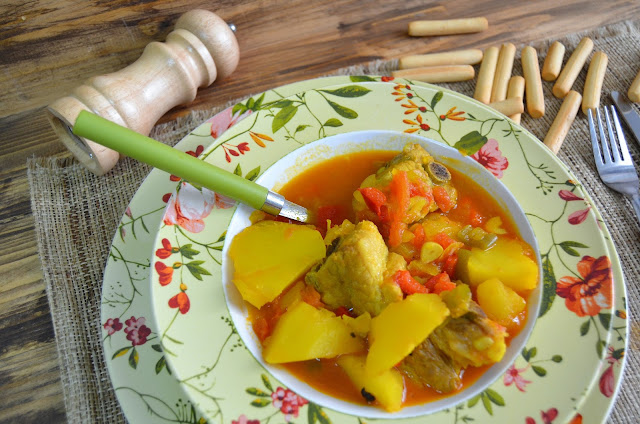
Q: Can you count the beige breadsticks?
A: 13